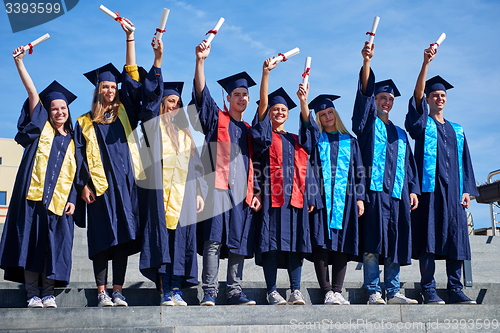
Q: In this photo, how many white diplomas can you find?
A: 8